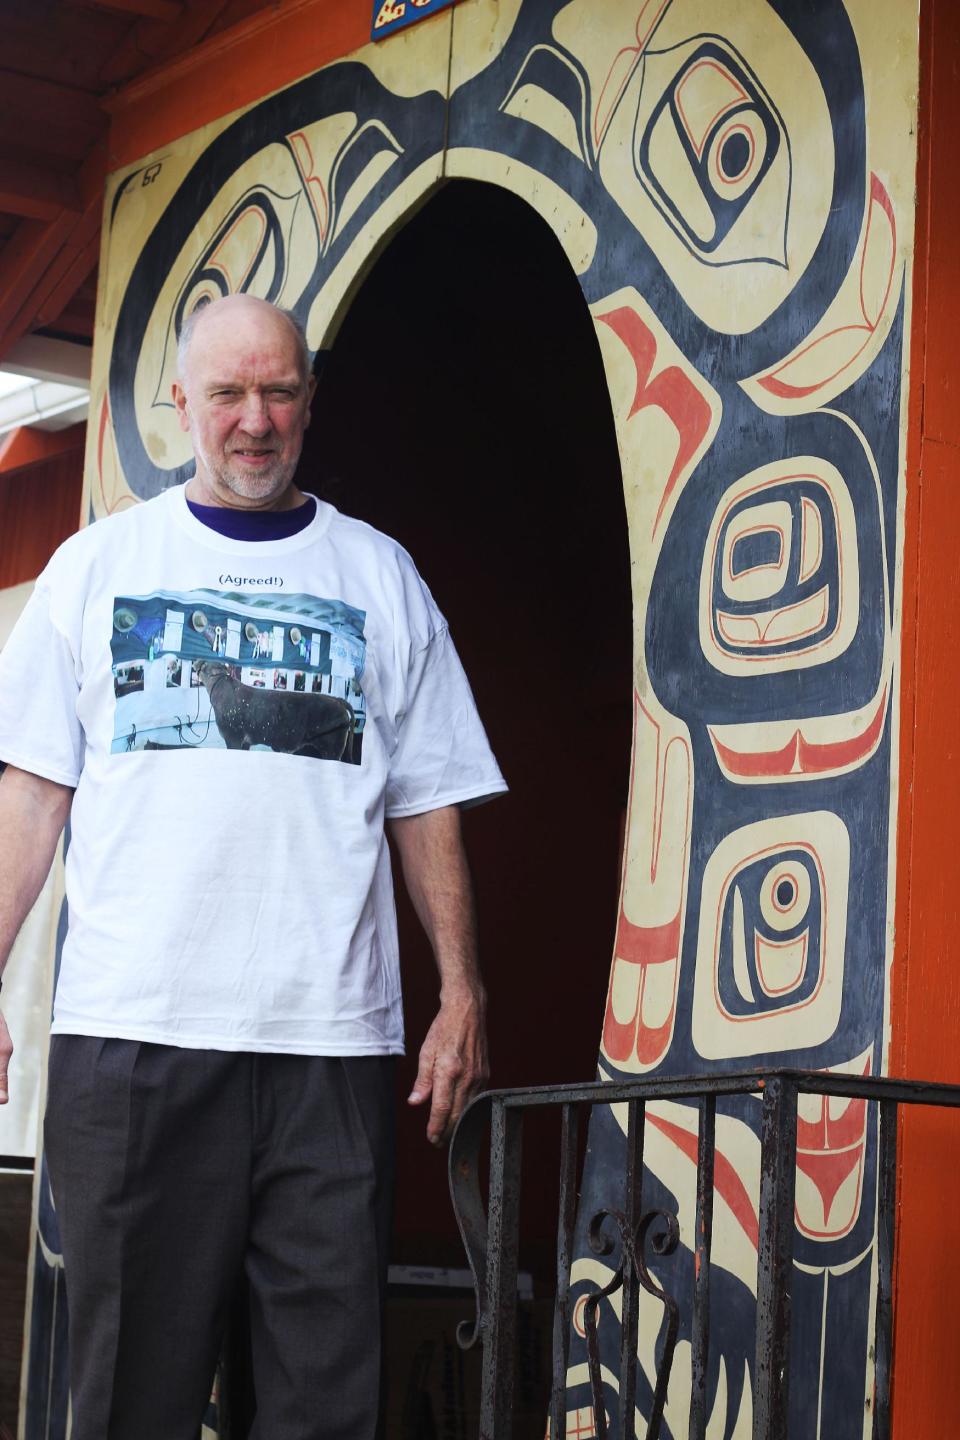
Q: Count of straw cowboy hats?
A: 4